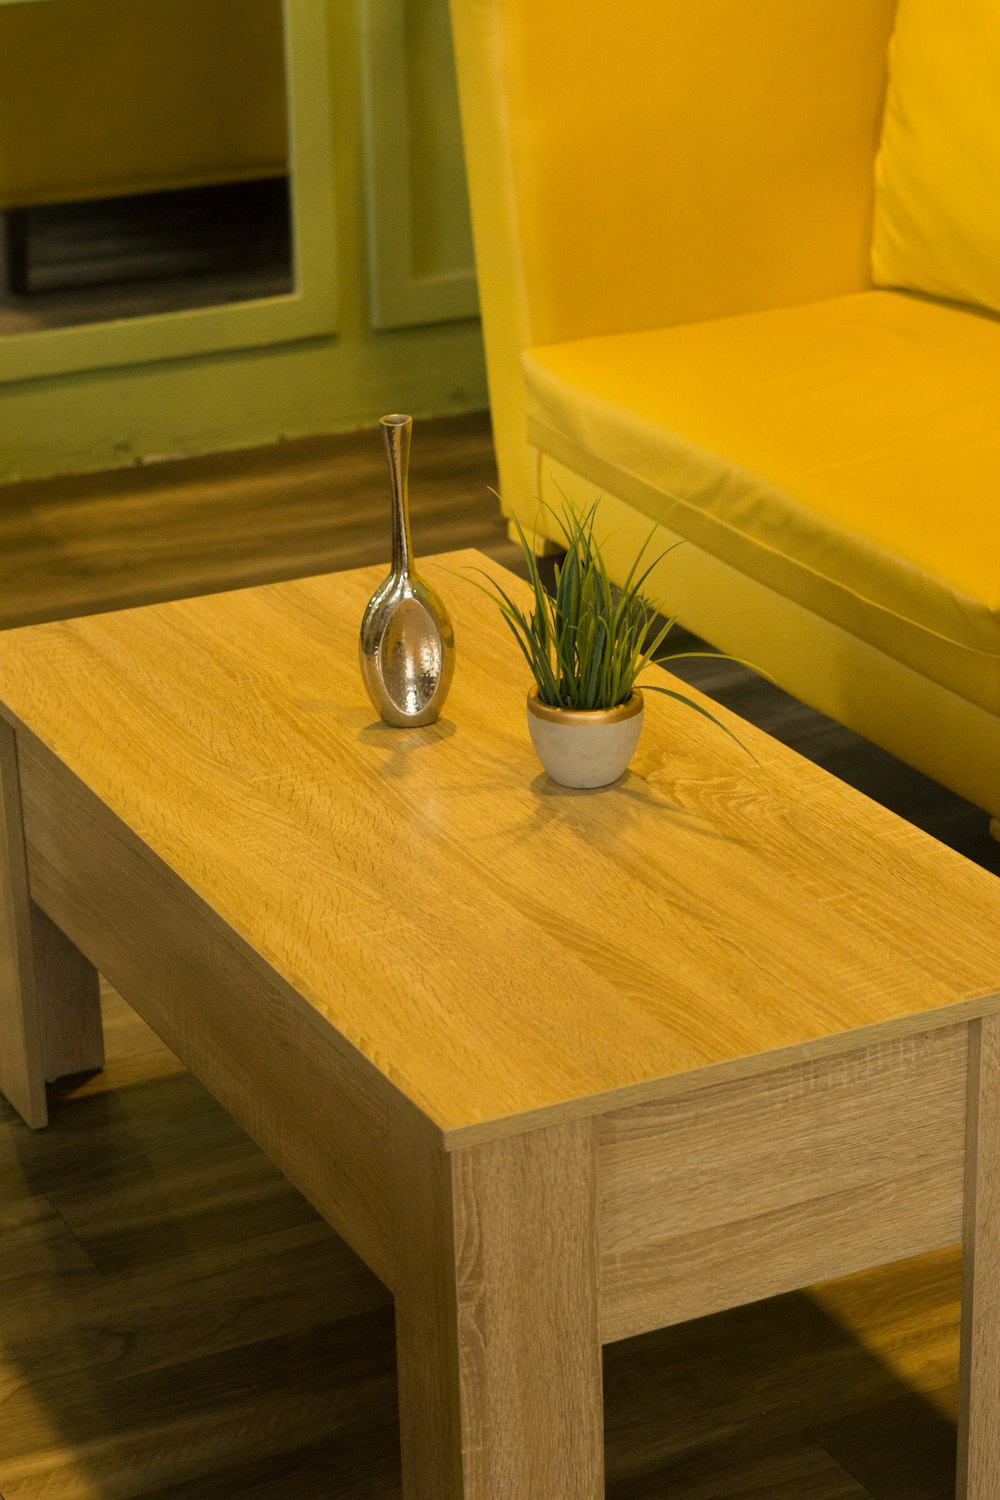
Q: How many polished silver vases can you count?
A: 1